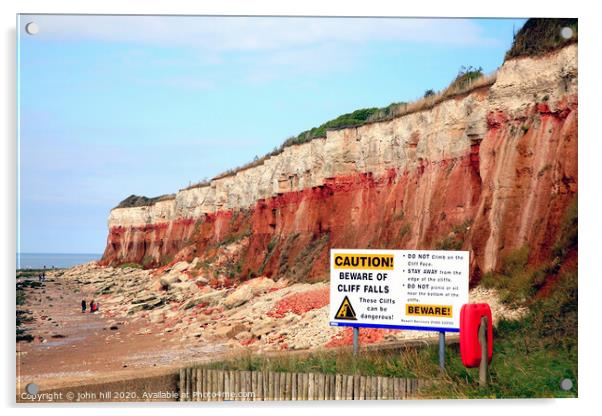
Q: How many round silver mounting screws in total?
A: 4